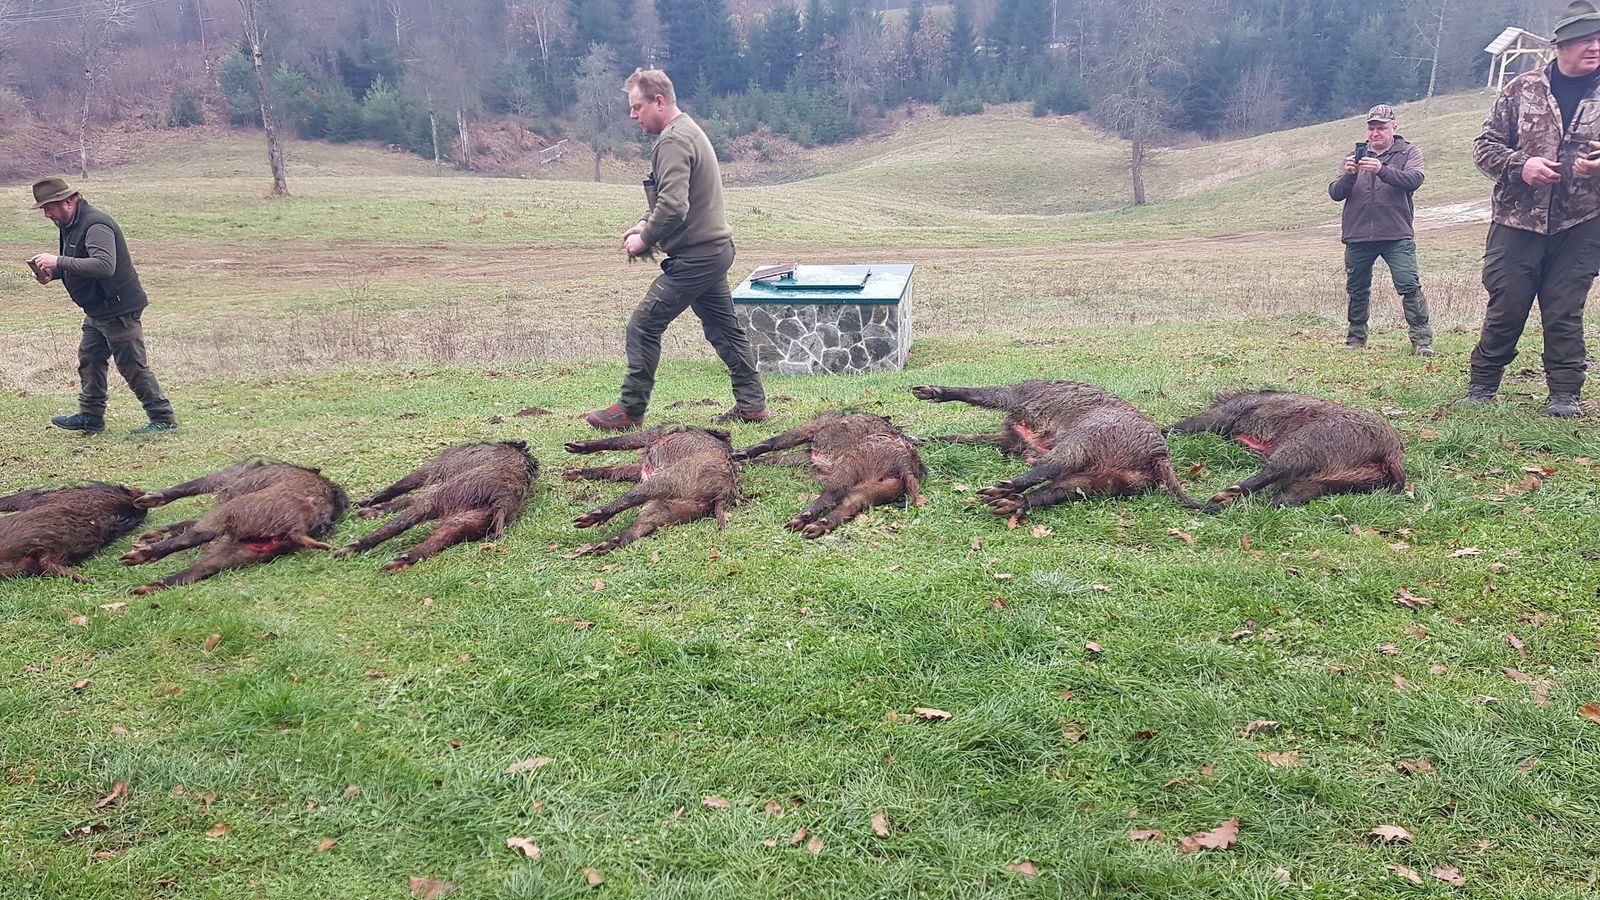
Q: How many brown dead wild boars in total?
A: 7